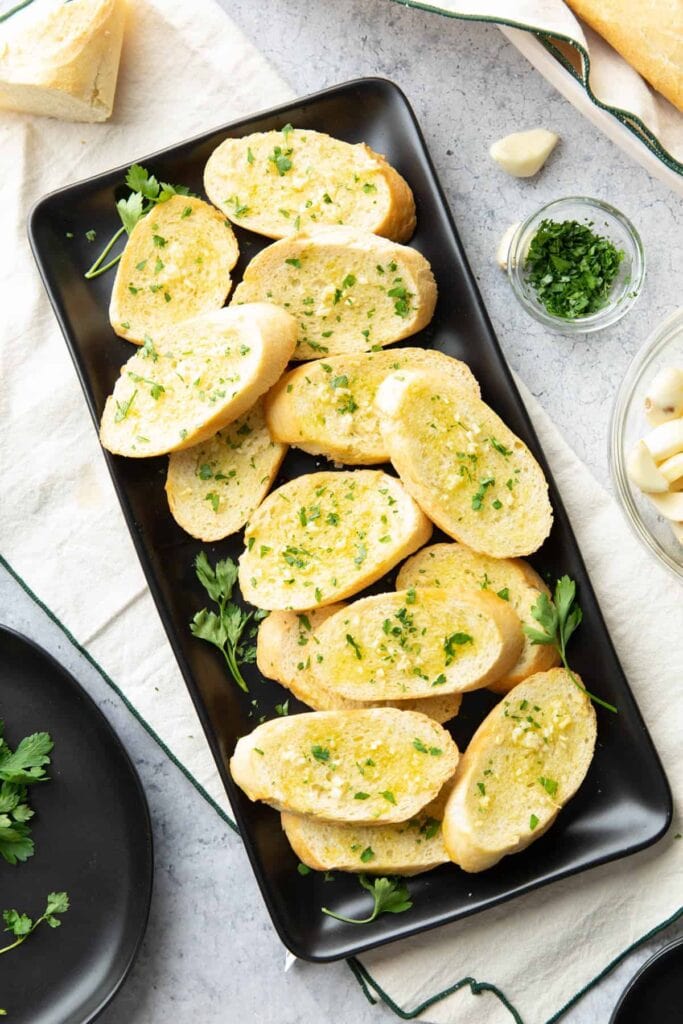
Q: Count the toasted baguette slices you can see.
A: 14